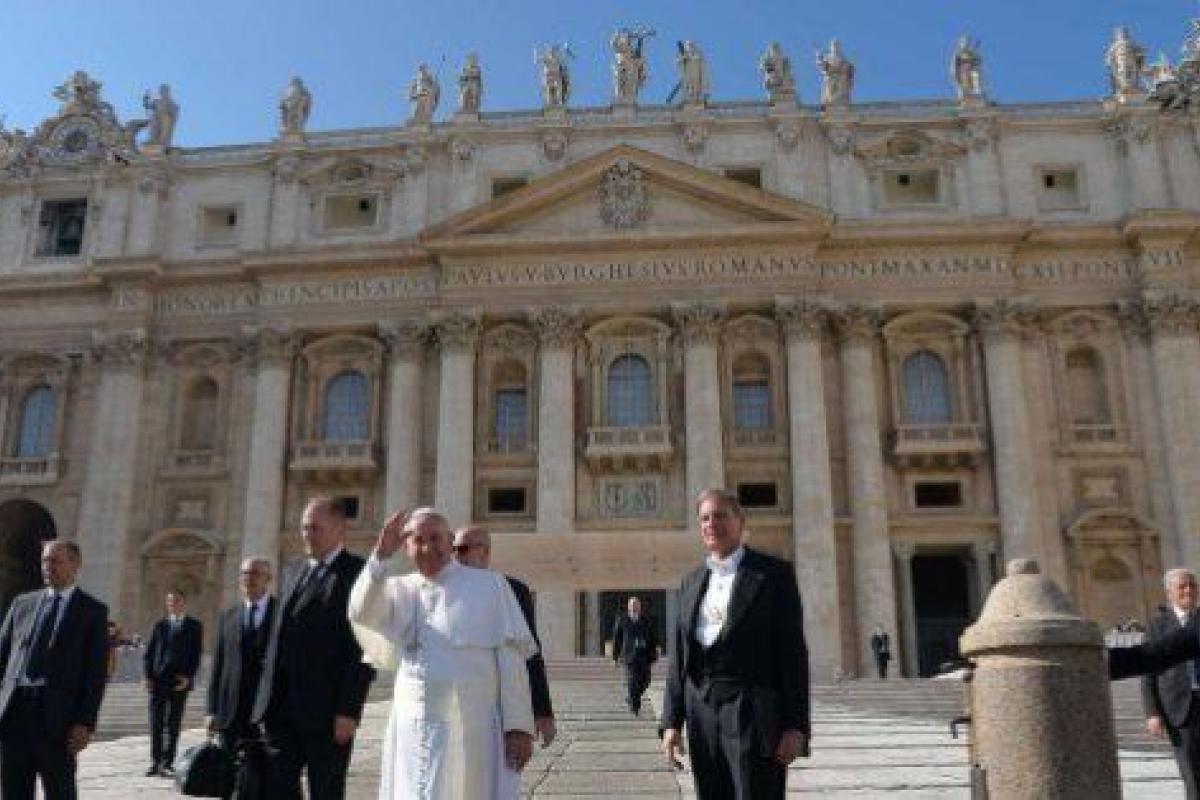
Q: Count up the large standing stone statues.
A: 11